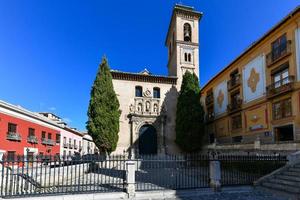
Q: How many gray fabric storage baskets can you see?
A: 0